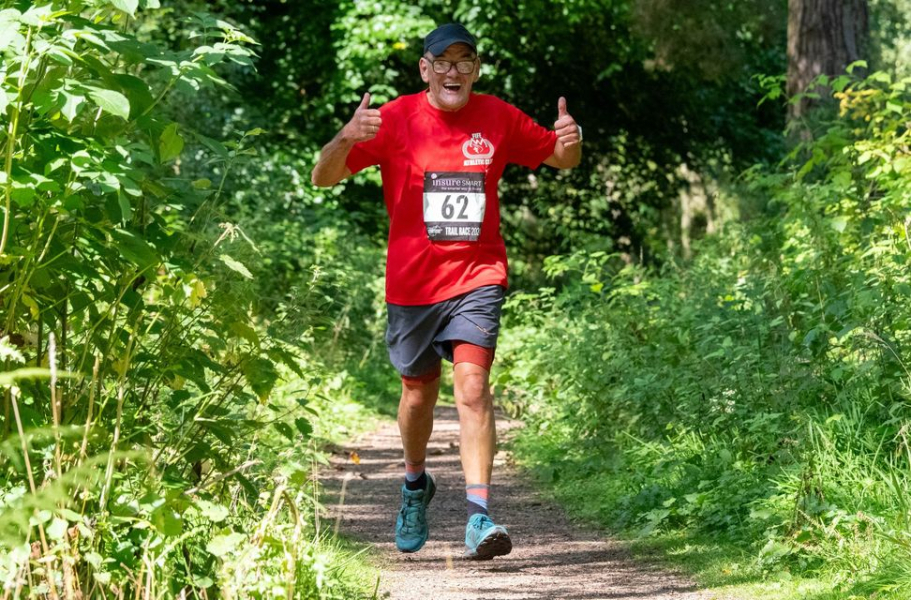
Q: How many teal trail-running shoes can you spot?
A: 2